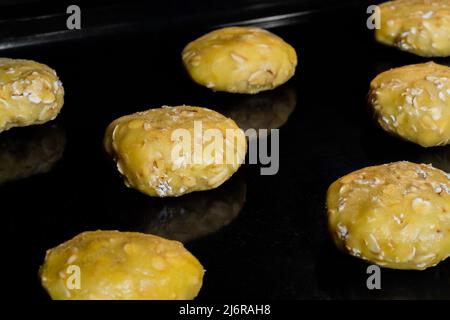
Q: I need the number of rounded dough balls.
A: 7